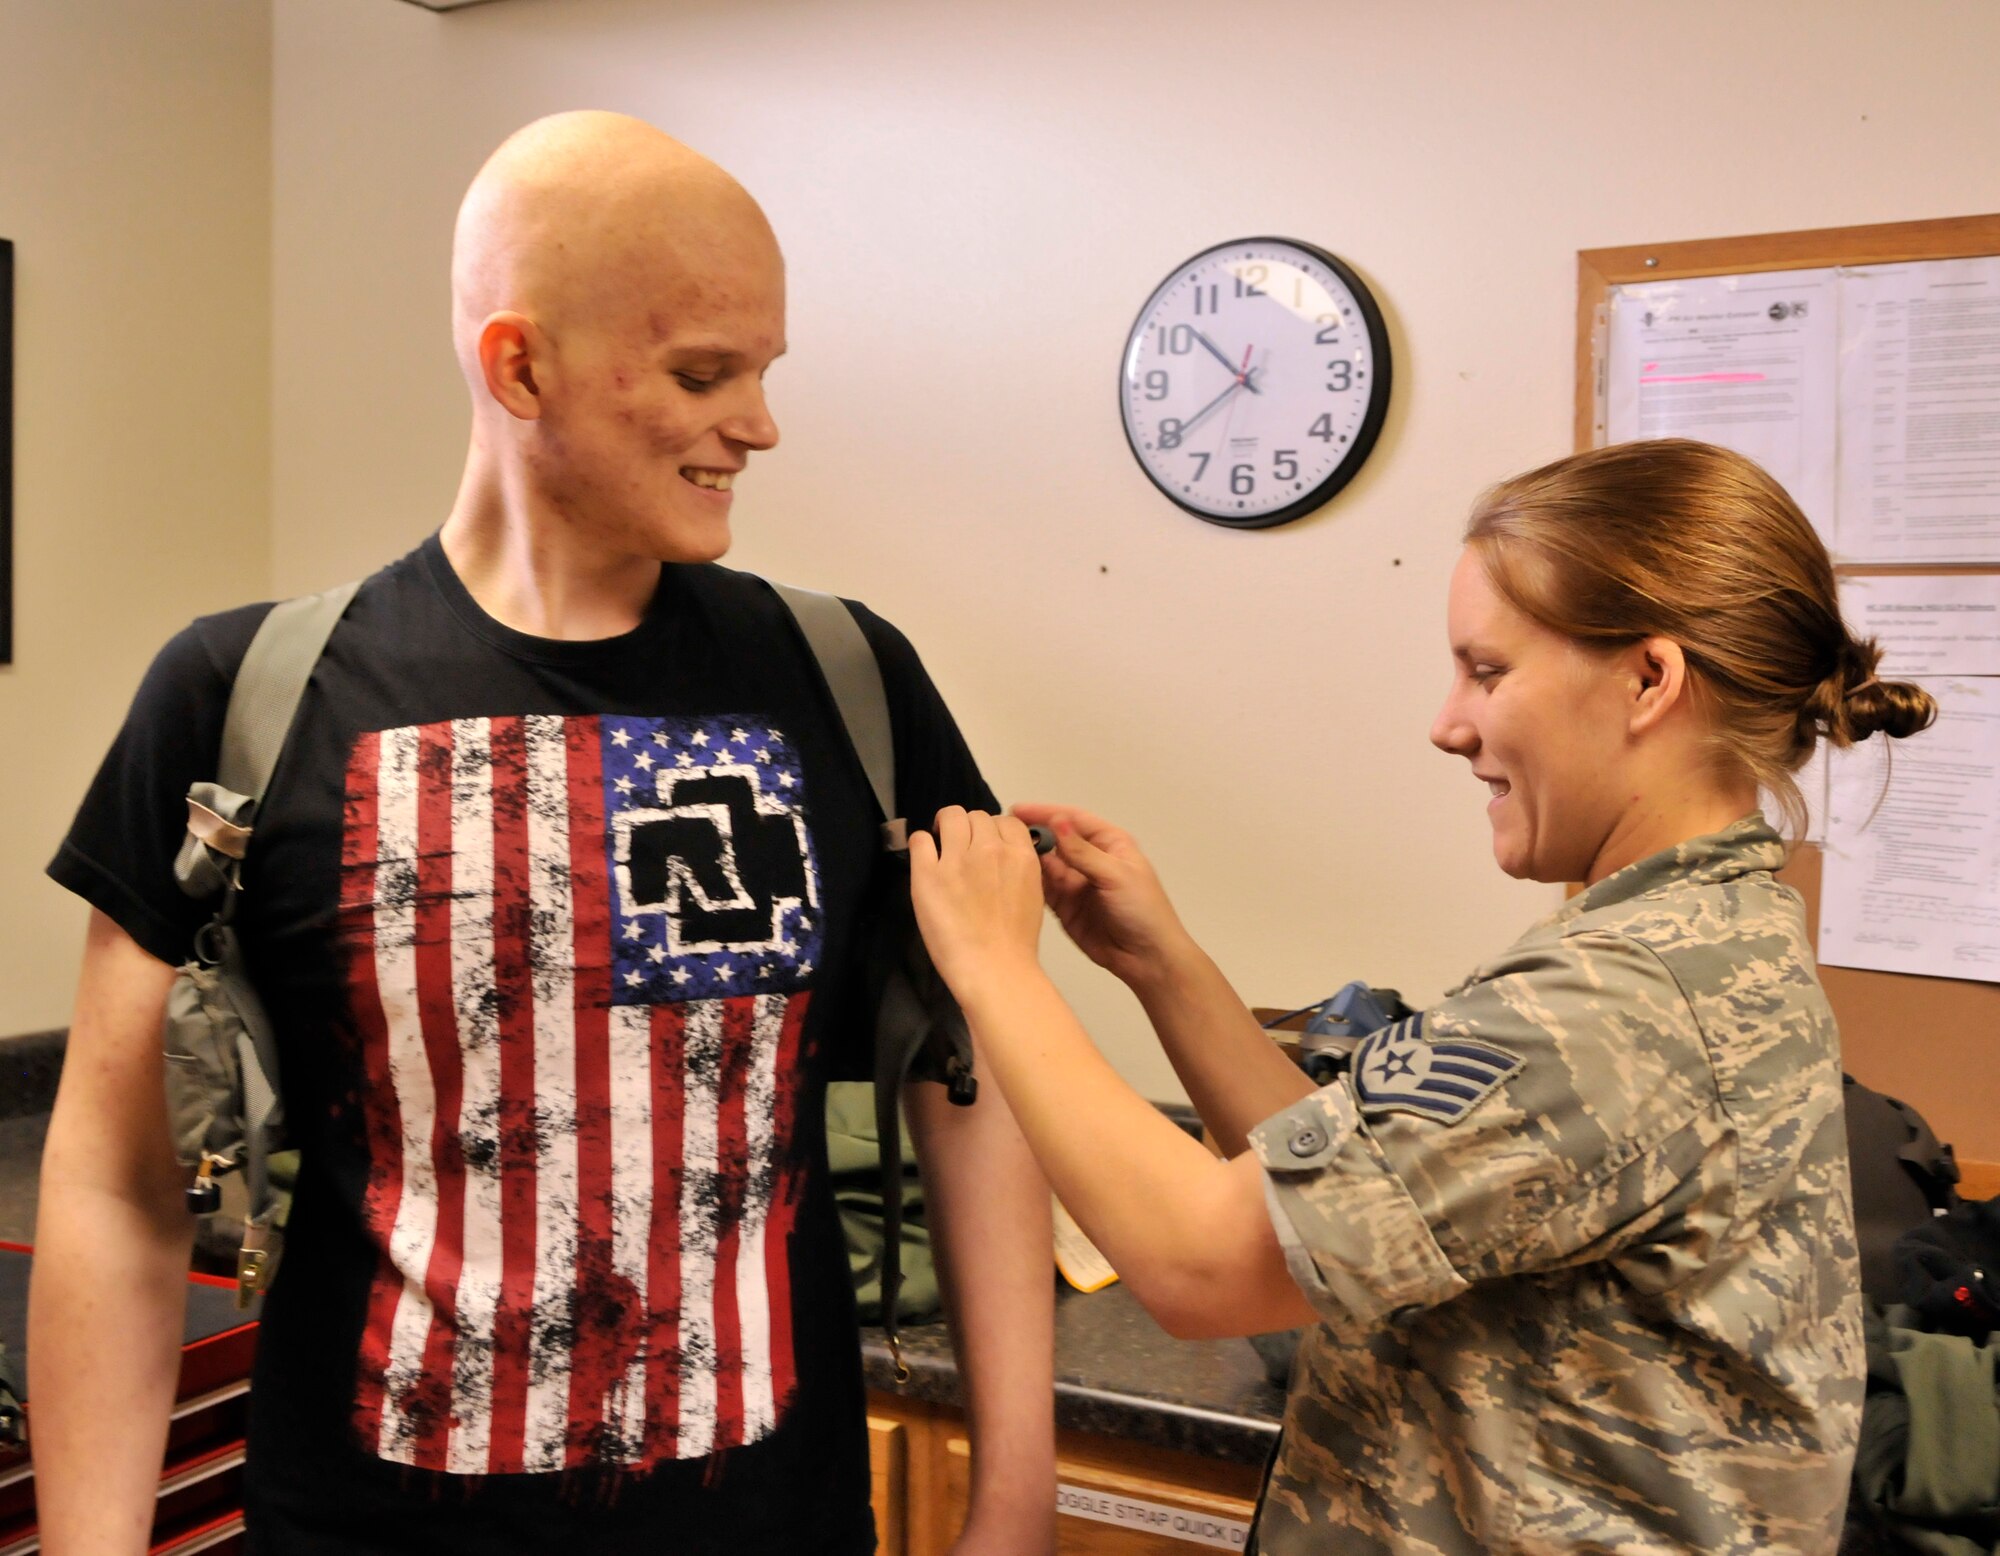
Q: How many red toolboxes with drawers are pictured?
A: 1